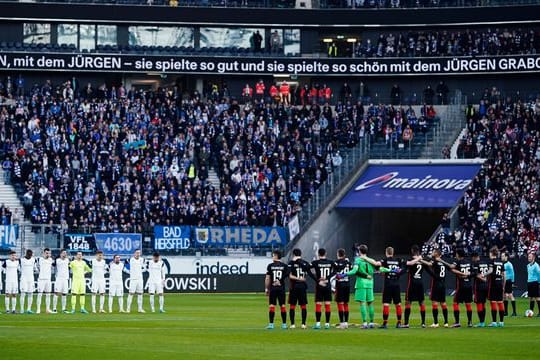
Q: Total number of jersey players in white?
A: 8